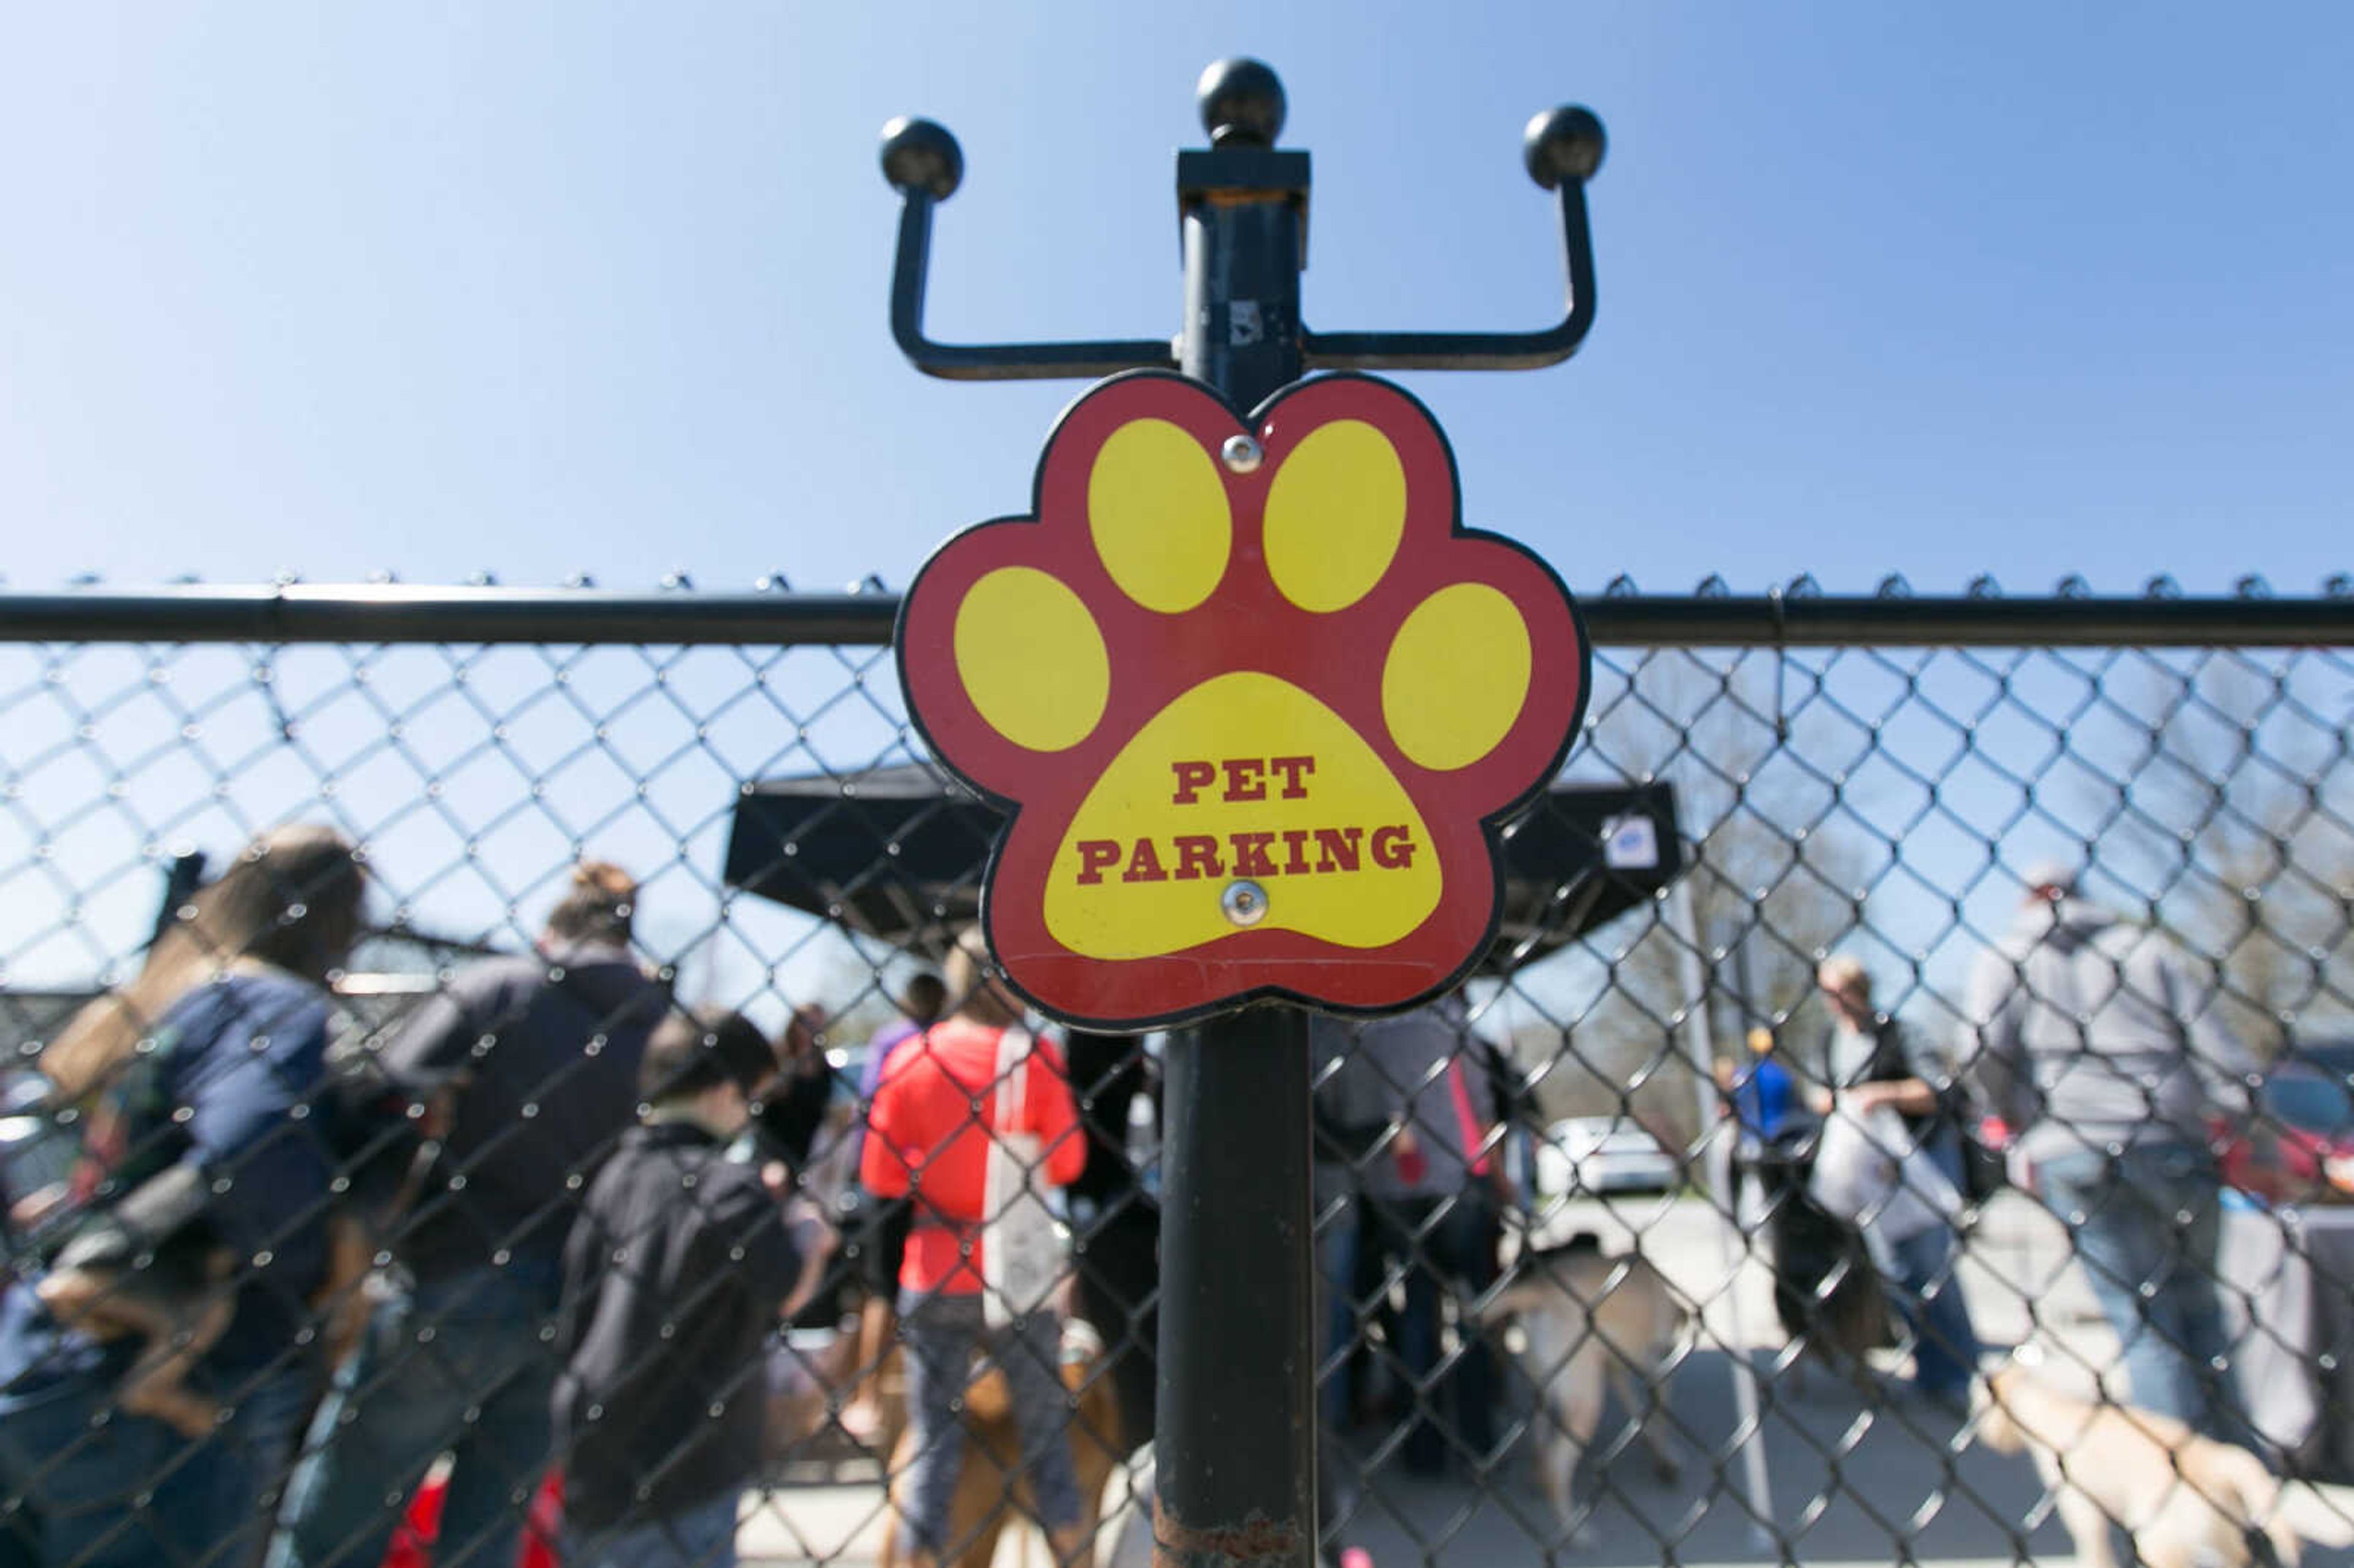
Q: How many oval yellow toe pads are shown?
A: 4